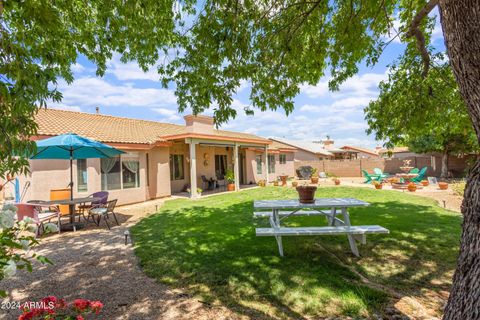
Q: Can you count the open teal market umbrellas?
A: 1